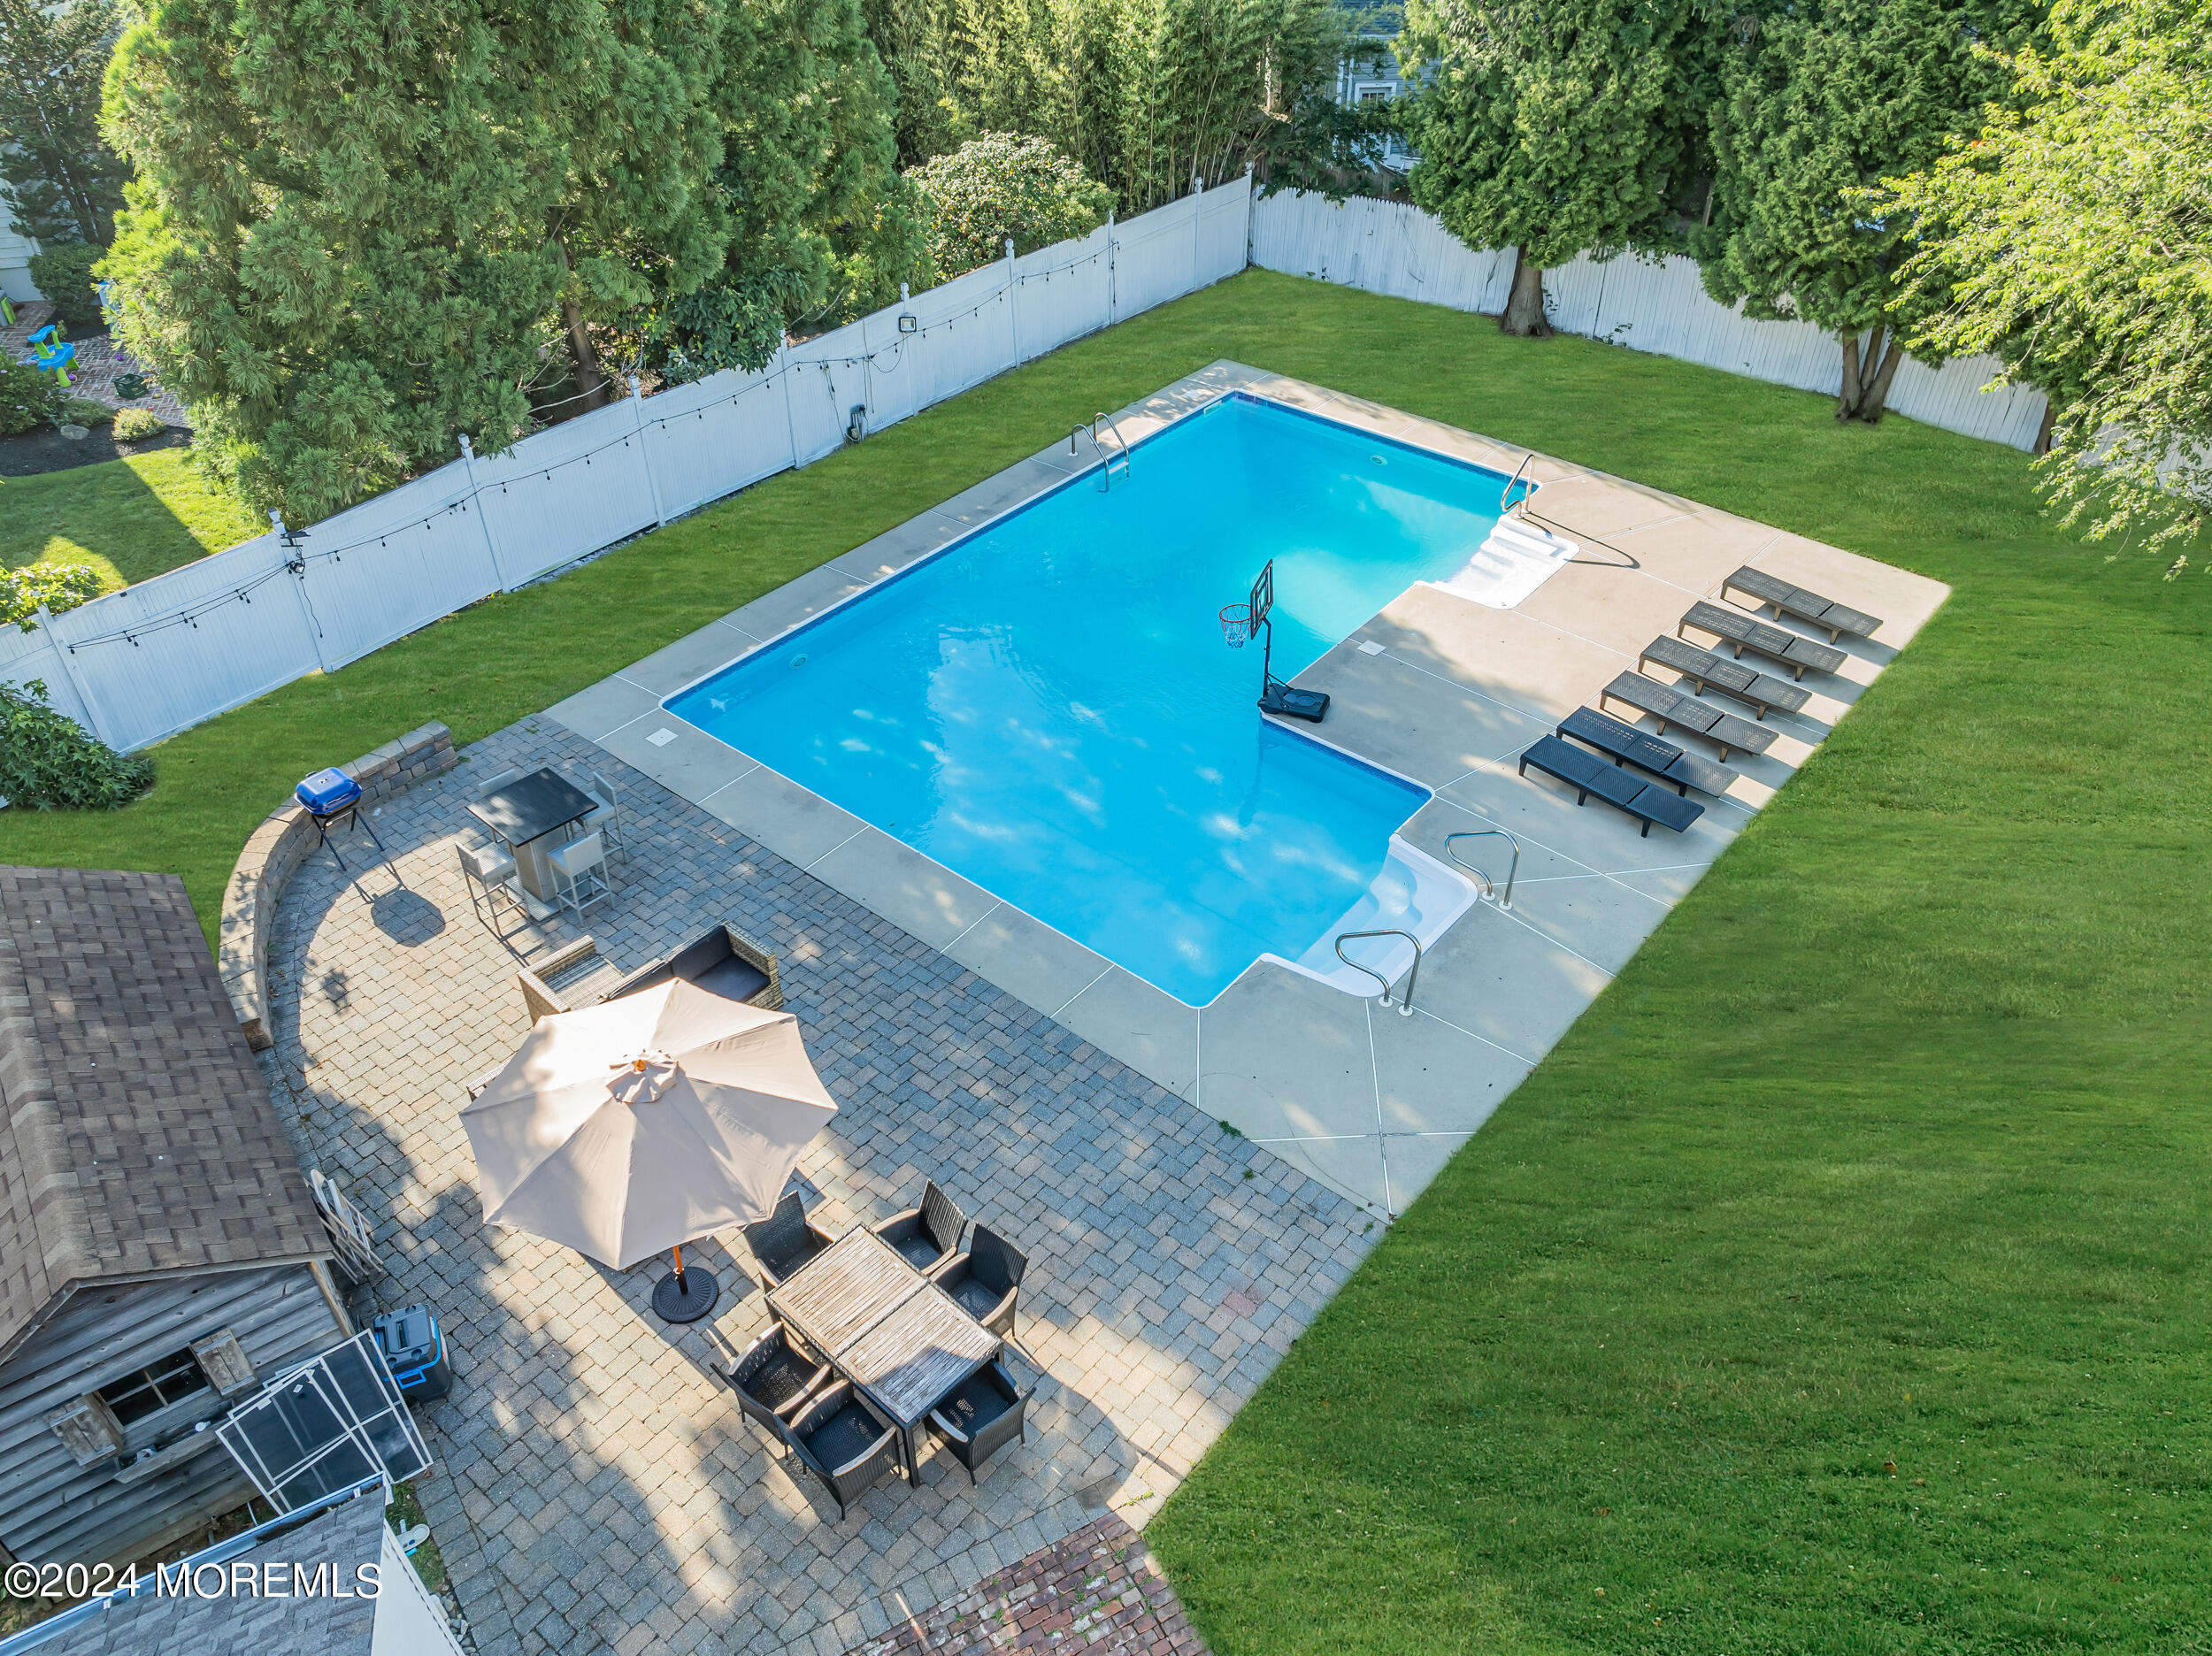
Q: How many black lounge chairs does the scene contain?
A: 6